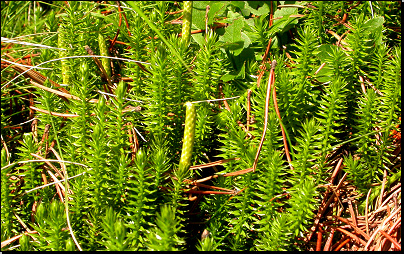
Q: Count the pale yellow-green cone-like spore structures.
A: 4